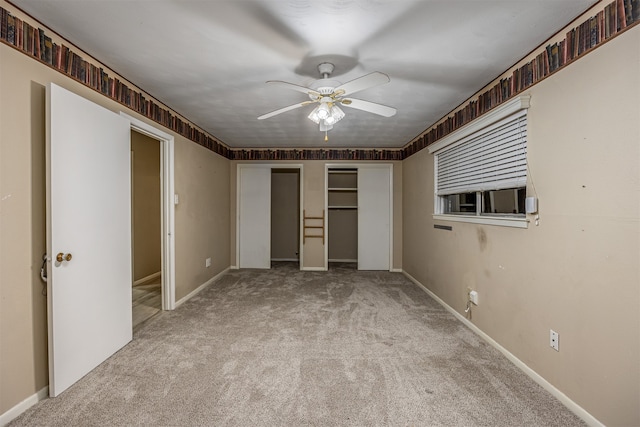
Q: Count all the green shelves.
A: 0